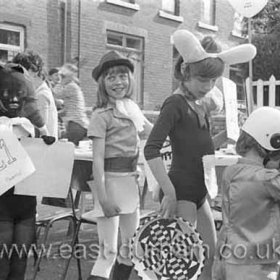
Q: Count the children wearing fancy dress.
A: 4